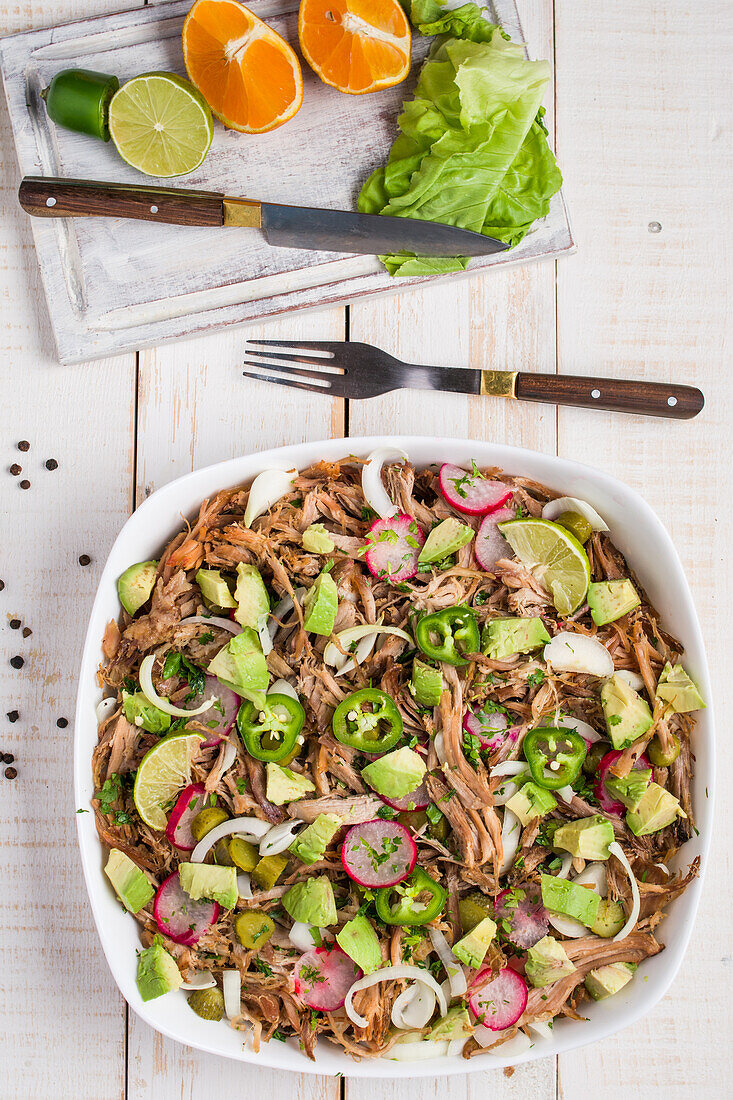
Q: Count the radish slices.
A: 13